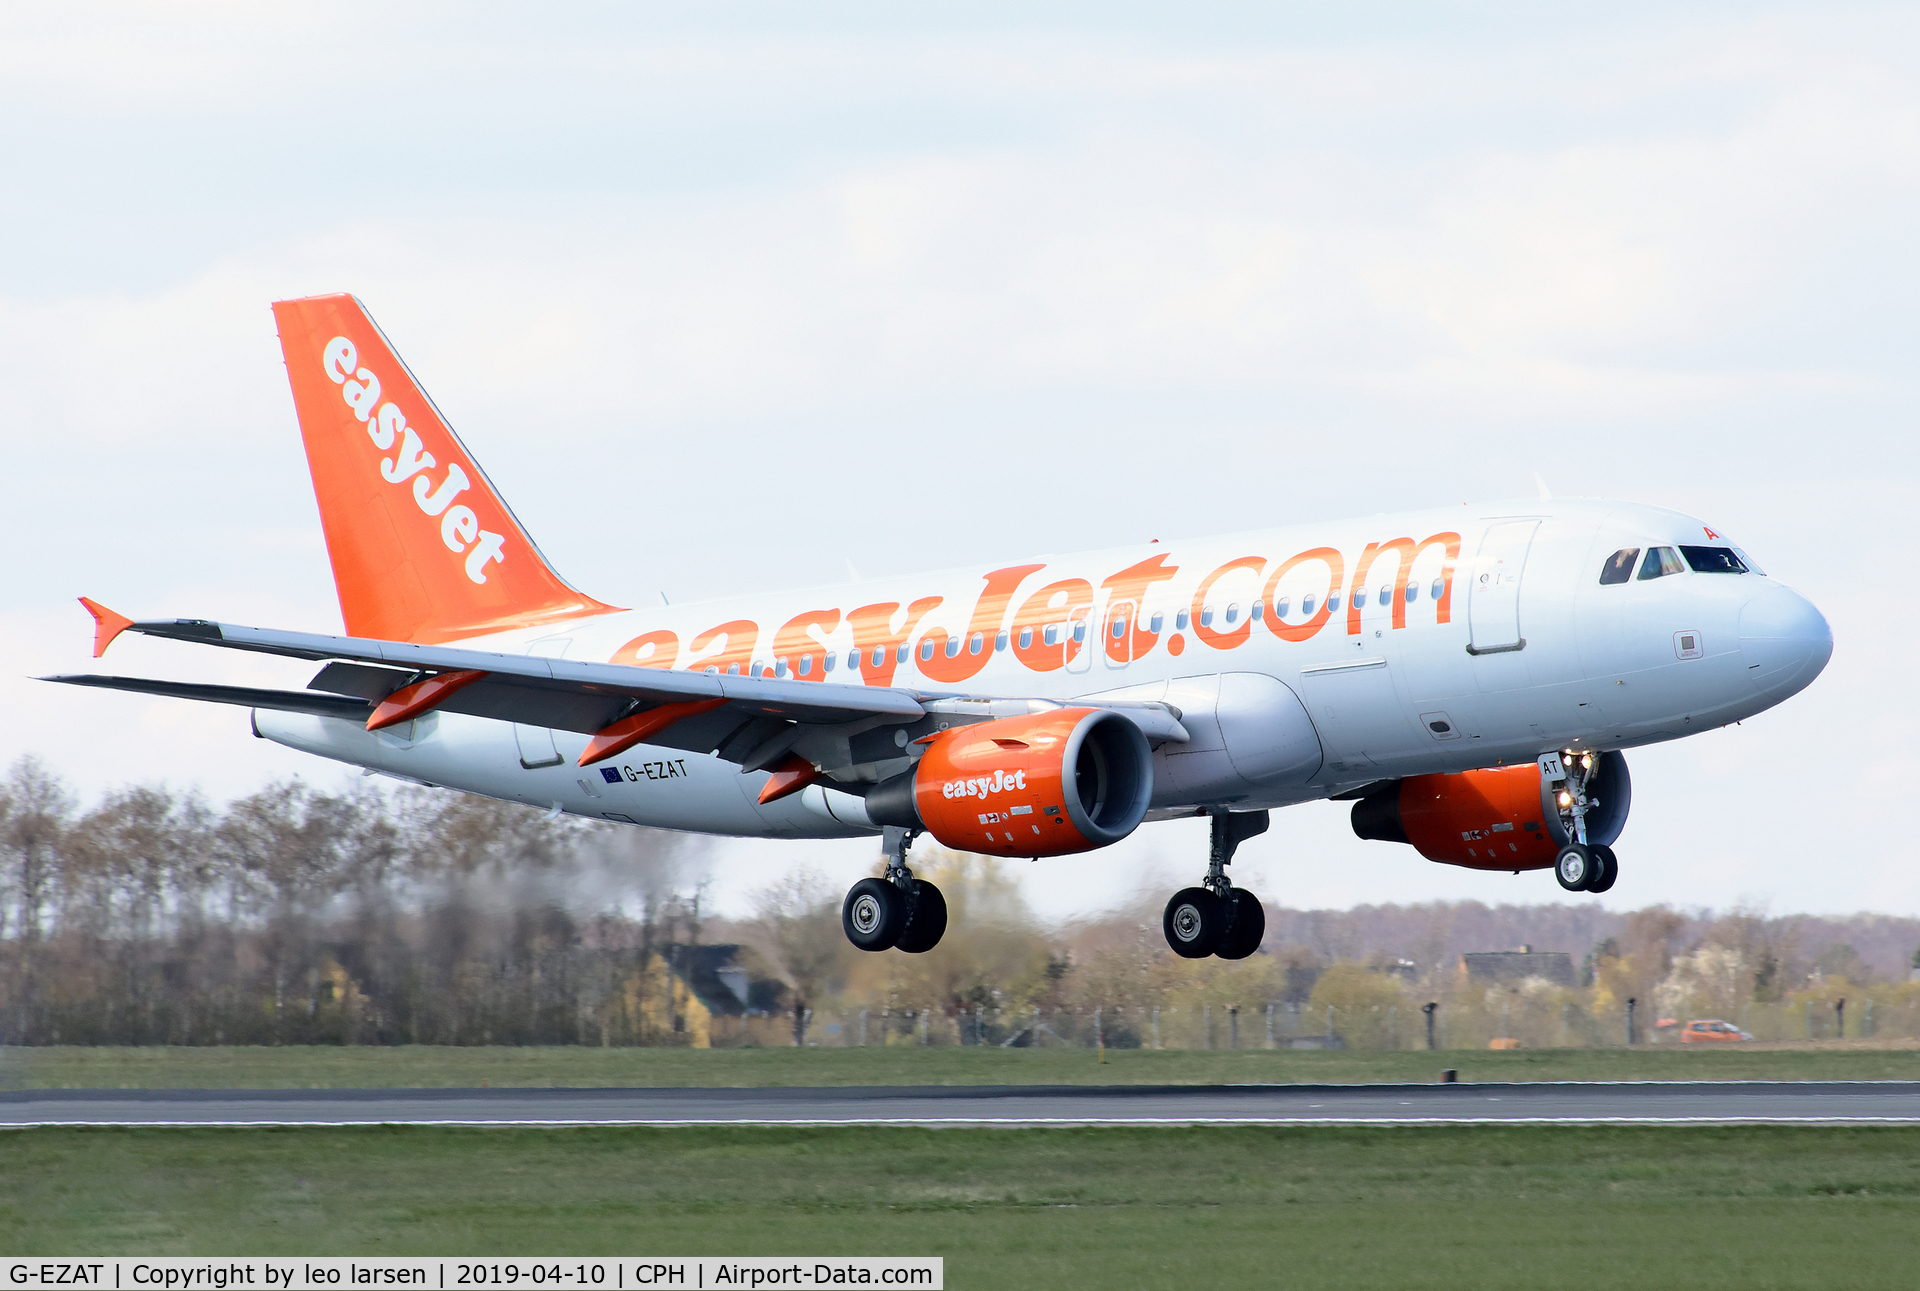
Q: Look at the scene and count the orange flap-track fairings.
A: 3